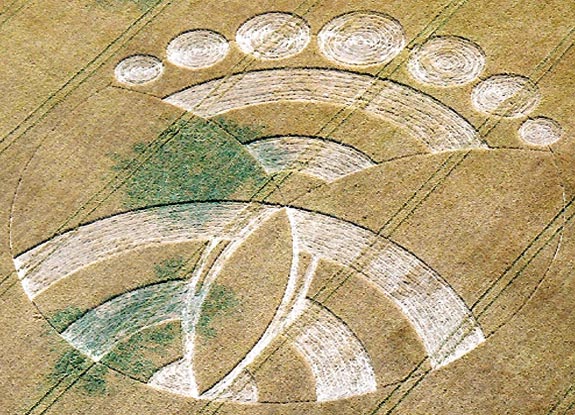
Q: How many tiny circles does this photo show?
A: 7